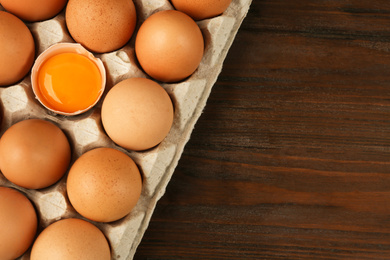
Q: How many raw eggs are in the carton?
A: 11